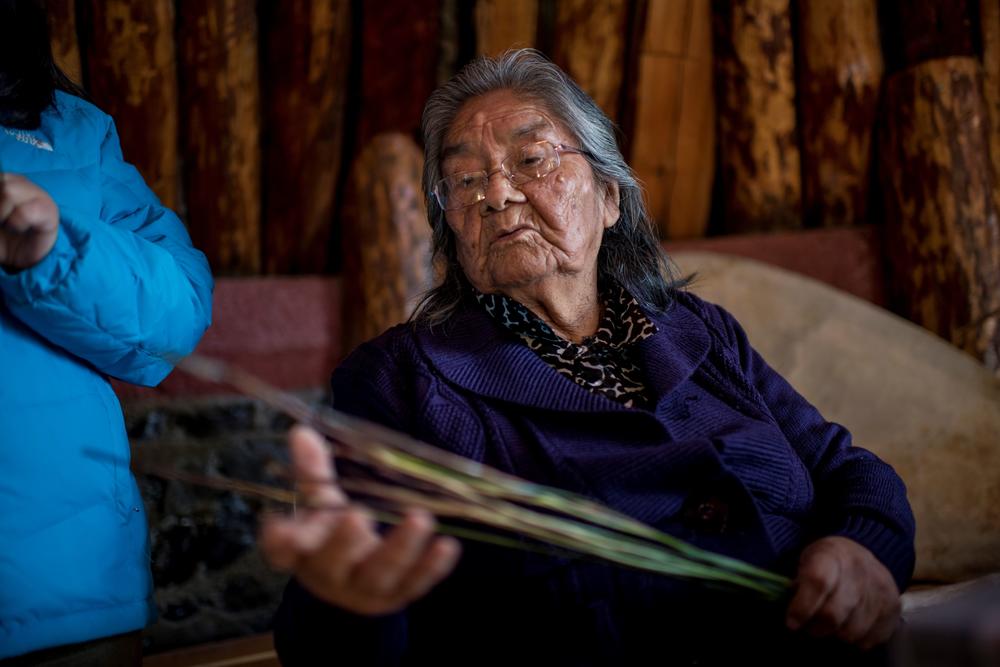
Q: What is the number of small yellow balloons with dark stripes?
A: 0